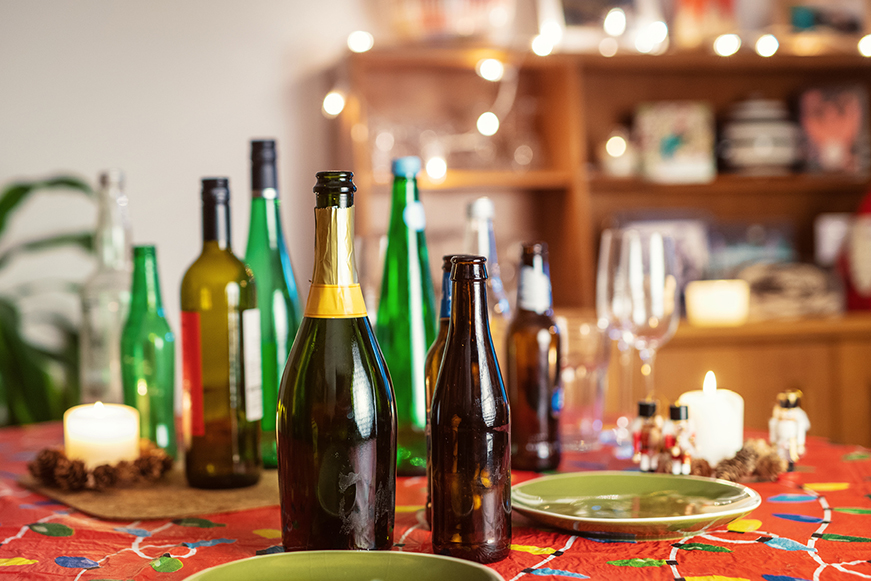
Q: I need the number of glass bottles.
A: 10